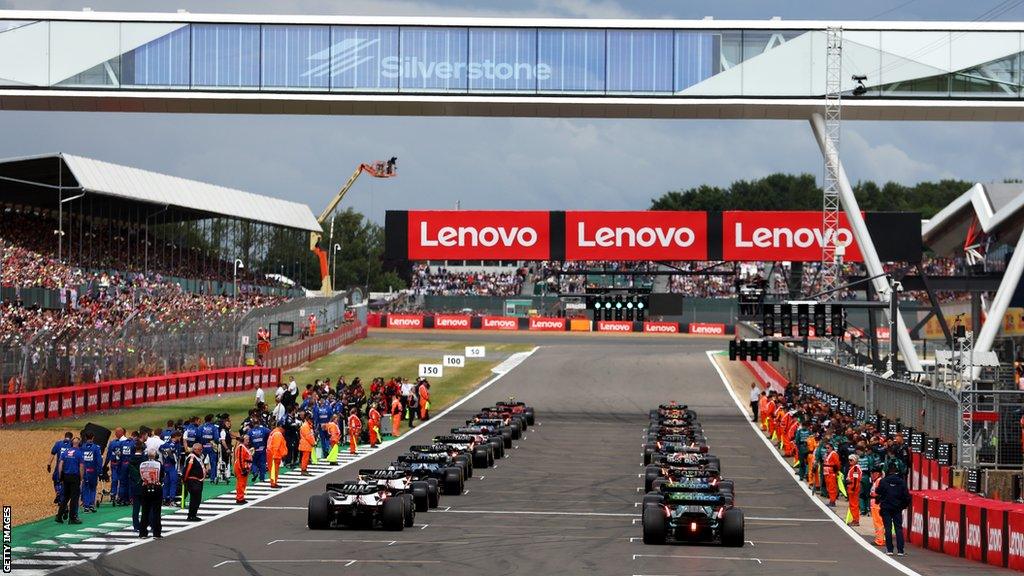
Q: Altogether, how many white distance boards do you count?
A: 3